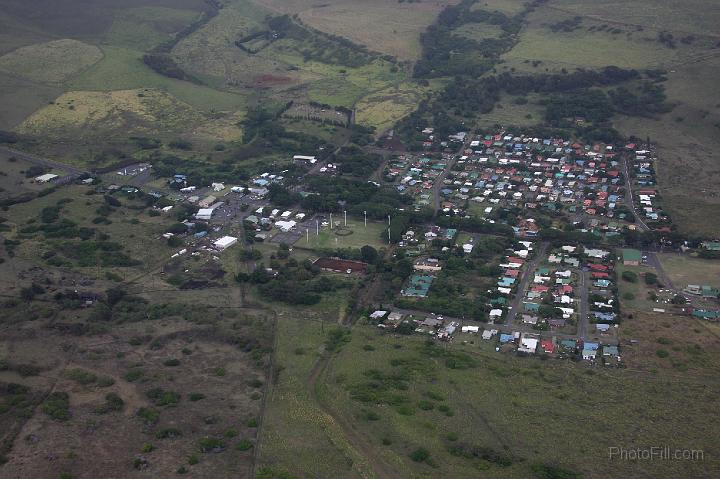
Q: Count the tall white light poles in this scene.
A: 7